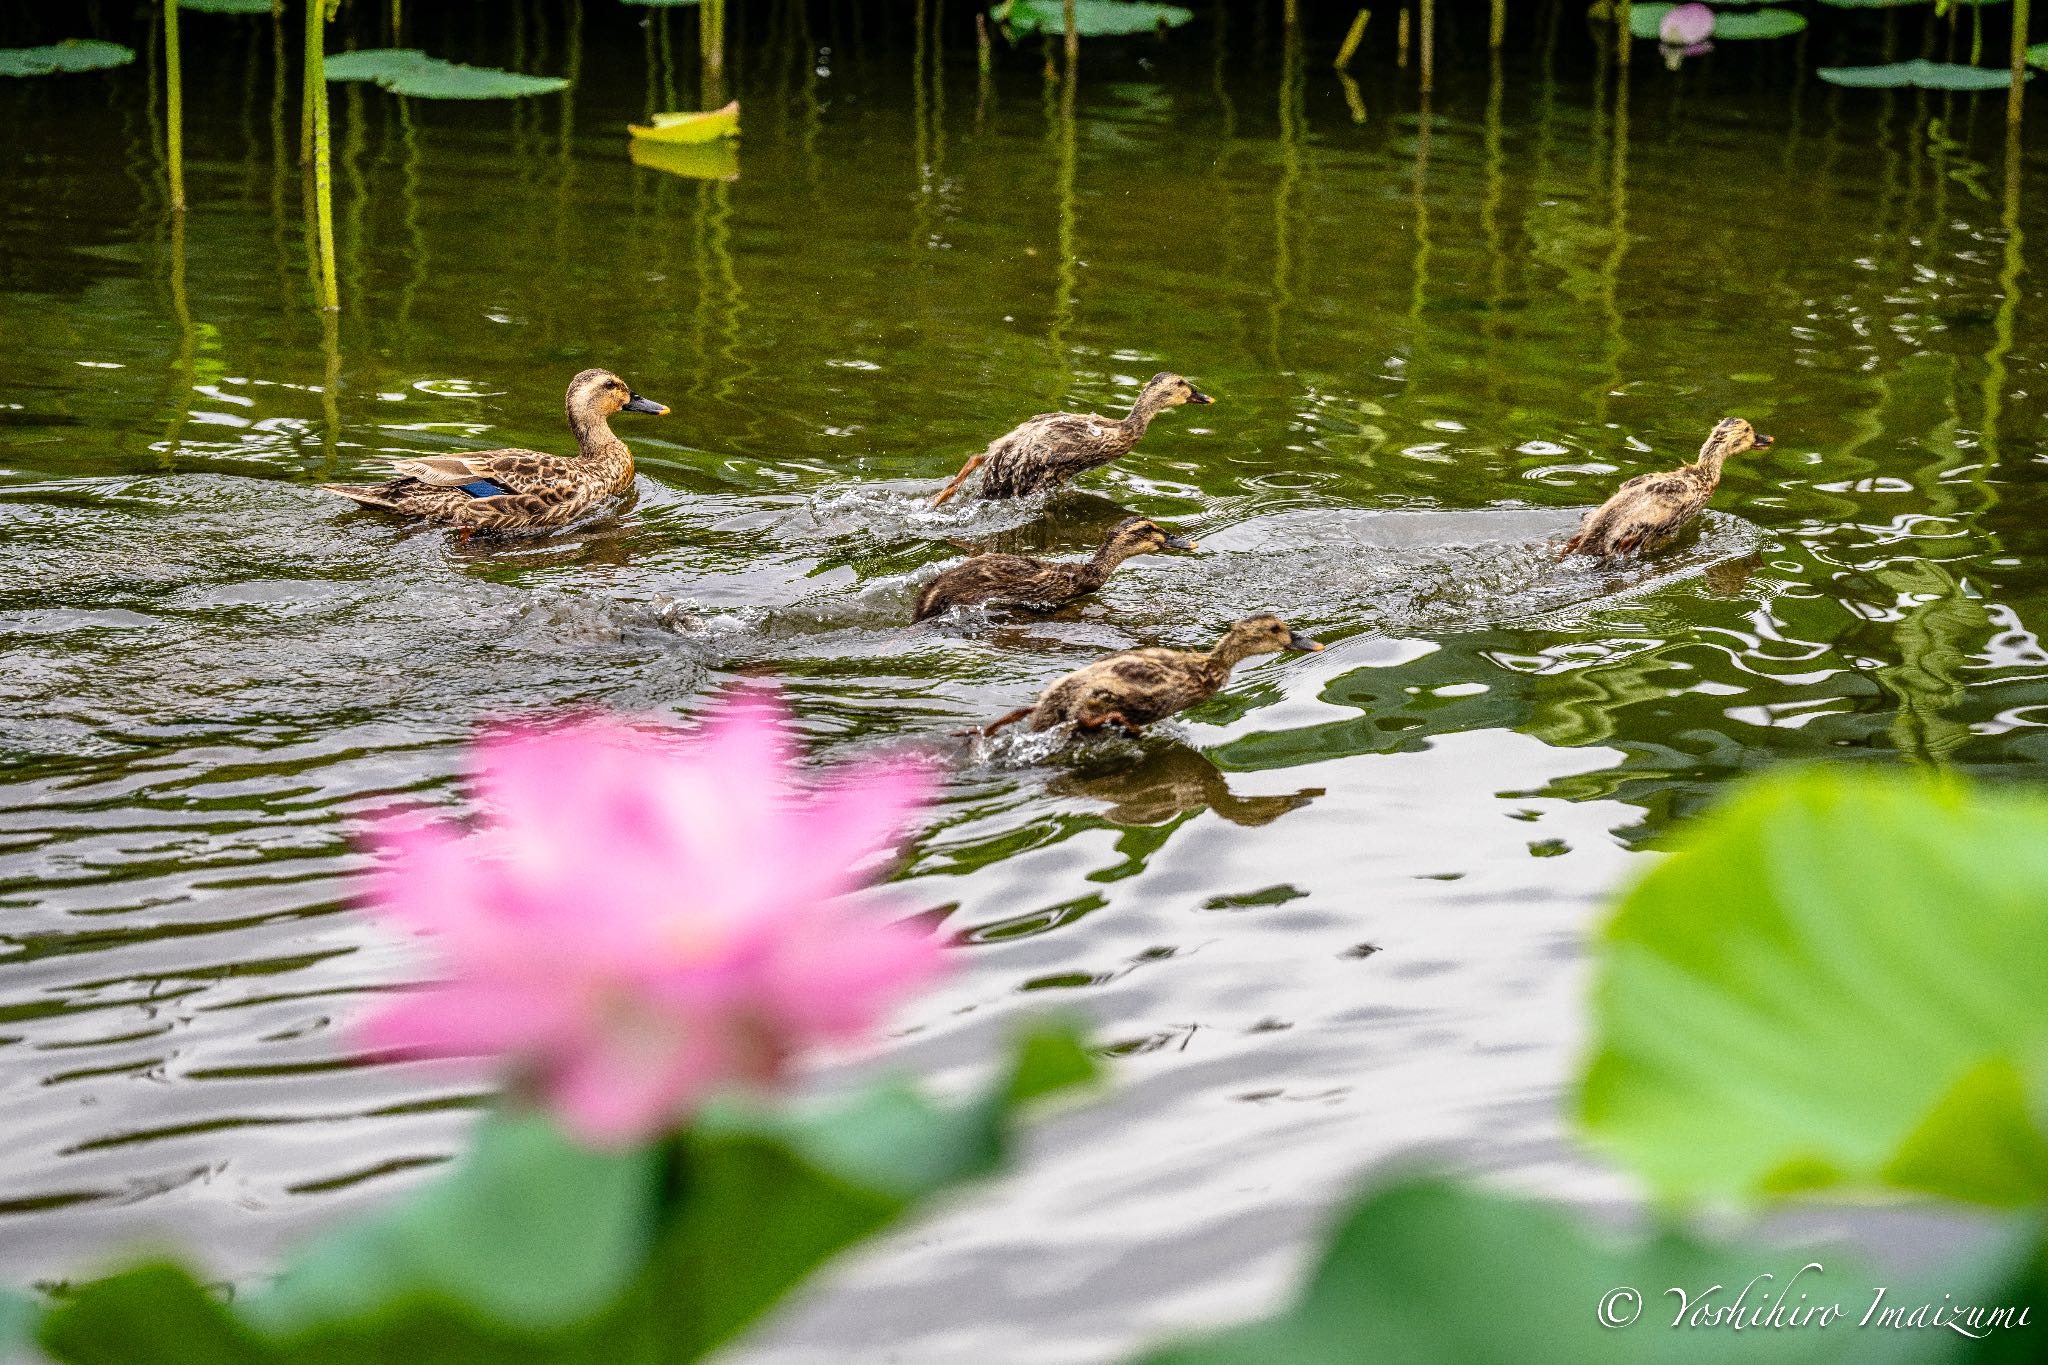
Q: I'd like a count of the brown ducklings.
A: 4